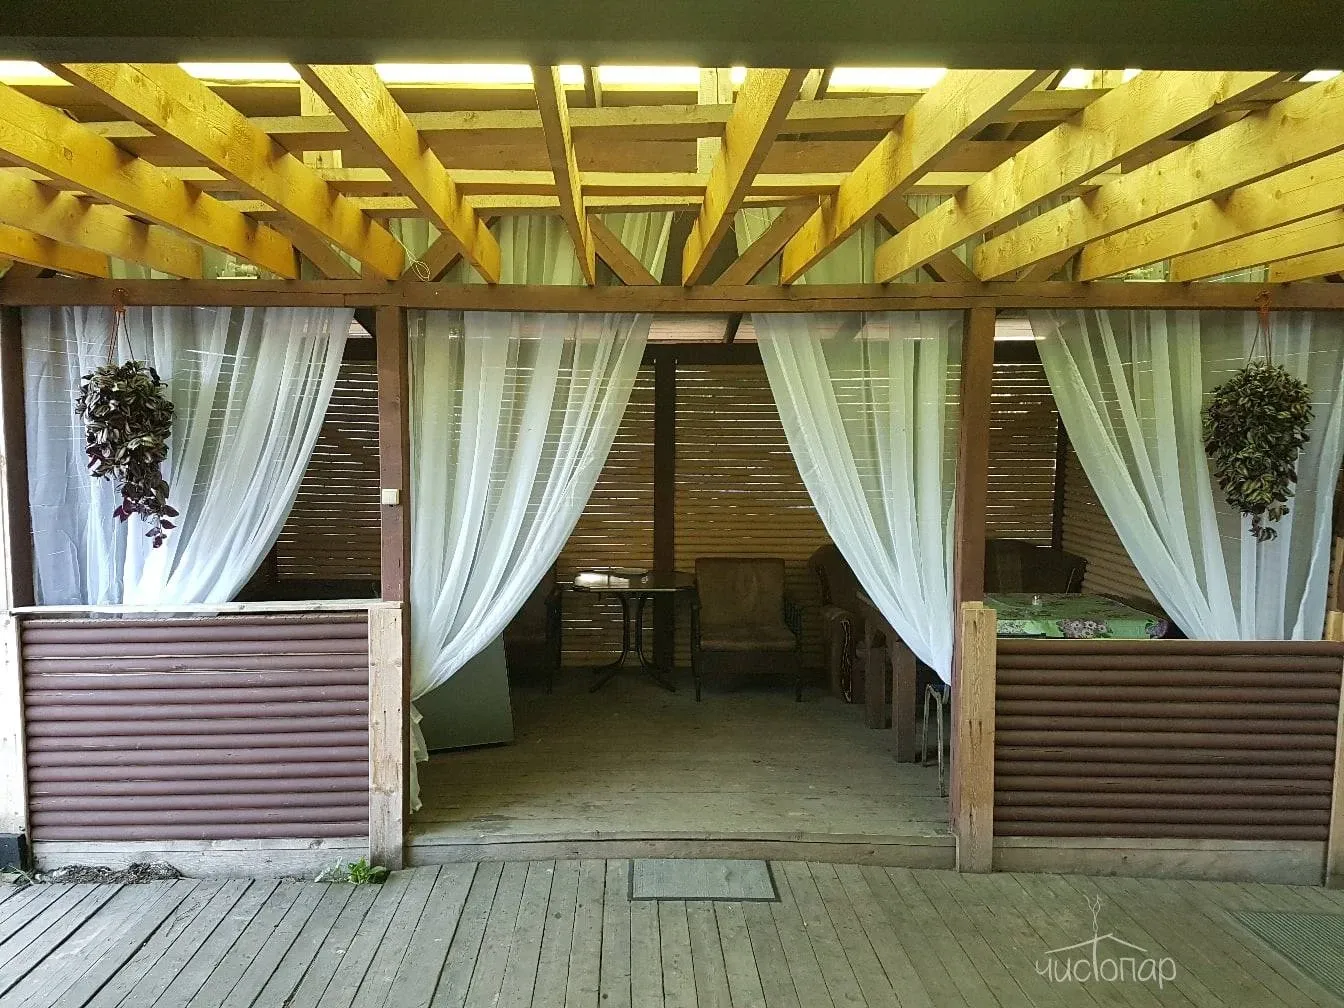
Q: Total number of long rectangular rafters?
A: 13